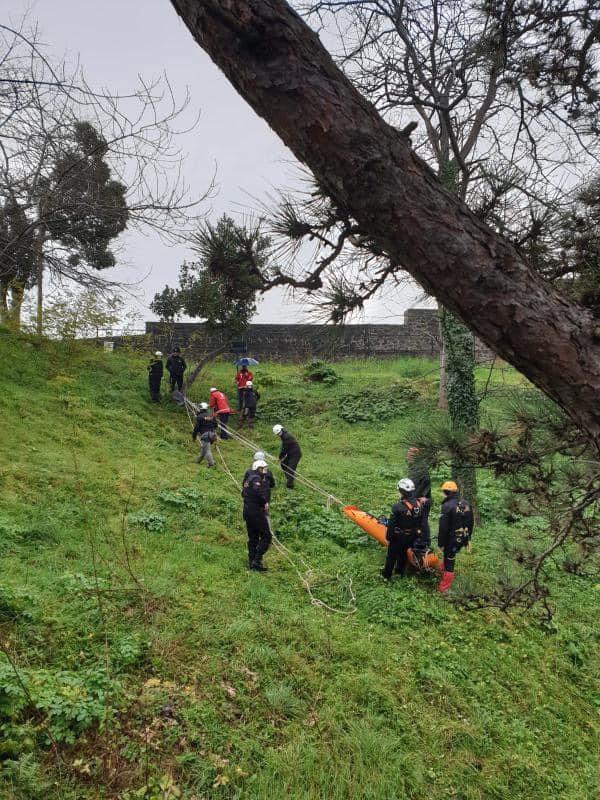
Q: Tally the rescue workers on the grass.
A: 12